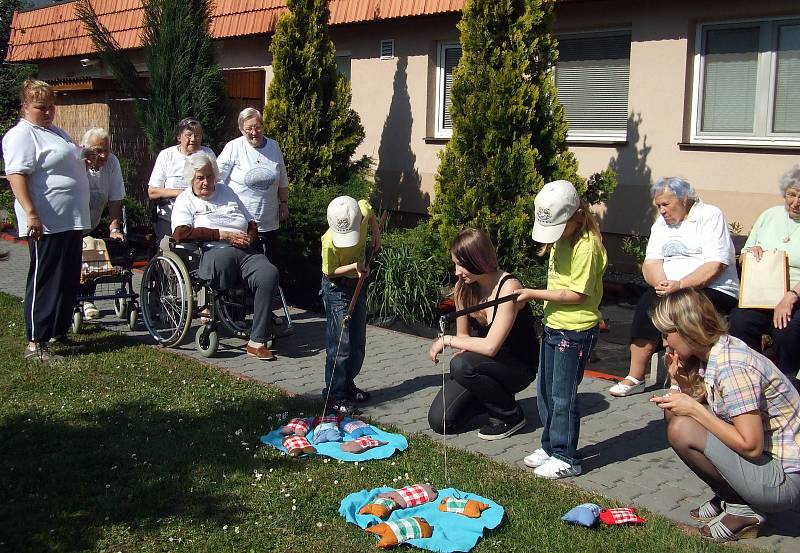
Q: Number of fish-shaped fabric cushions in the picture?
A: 12